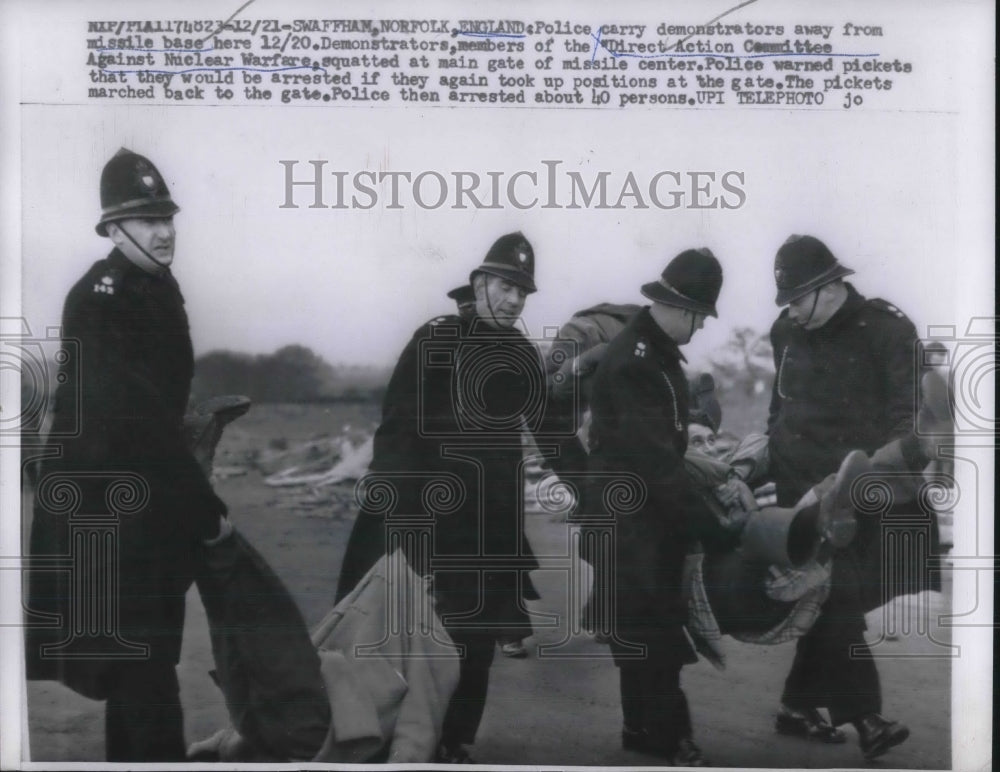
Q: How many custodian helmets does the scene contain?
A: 4